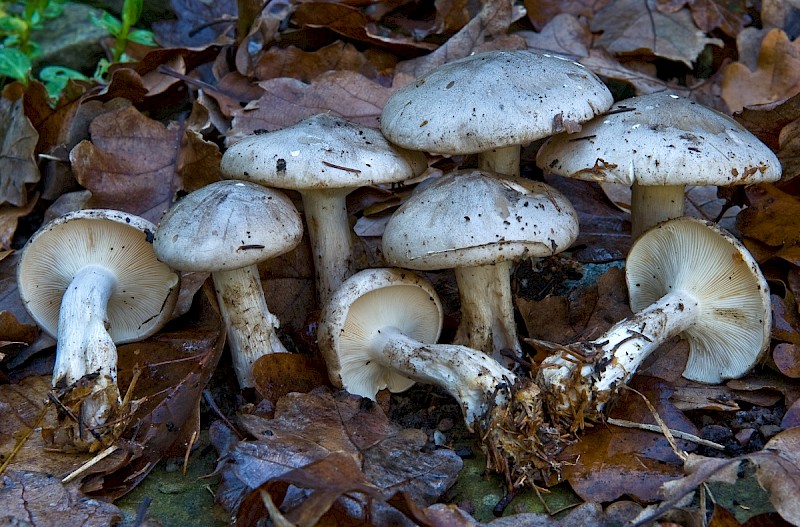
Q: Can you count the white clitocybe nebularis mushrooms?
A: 8